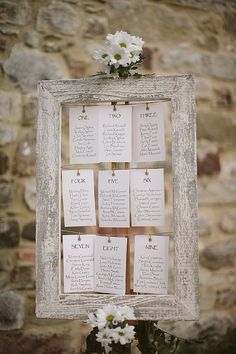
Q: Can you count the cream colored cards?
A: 9